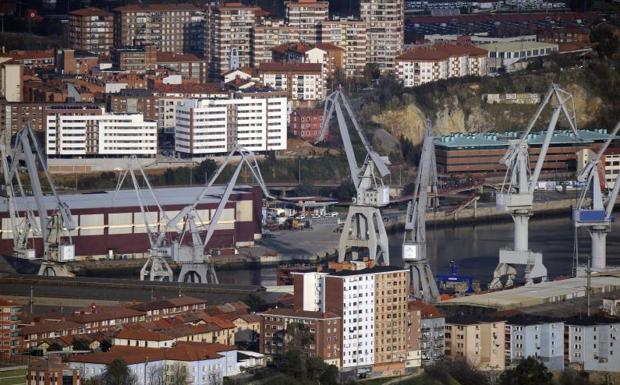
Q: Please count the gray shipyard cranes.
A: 8